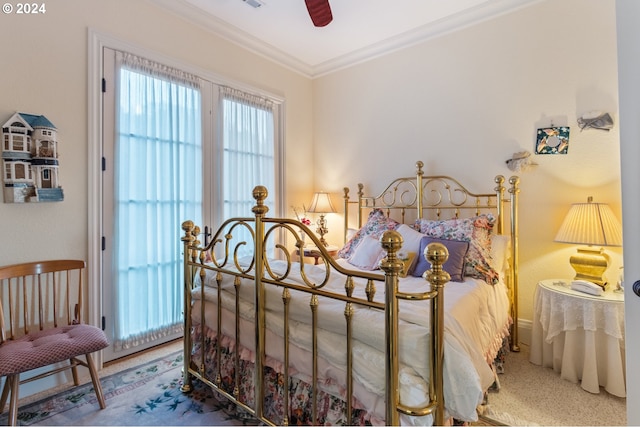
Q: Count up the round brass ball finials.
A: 10